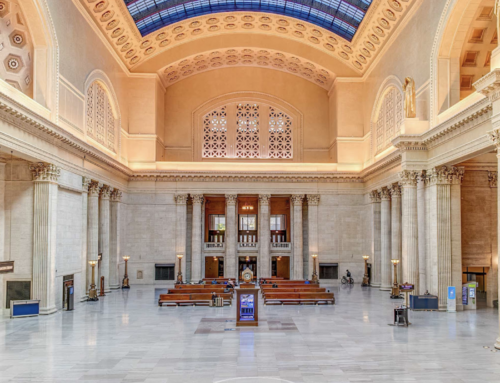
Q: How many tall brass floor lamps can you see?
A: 6